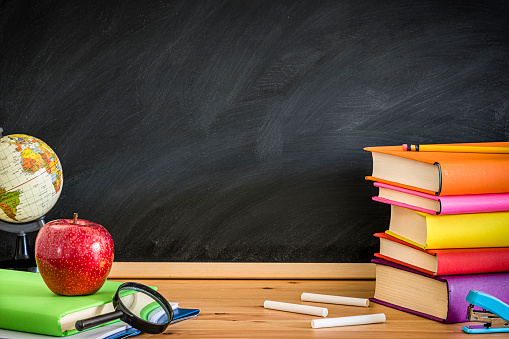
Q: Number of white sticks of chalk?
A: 3